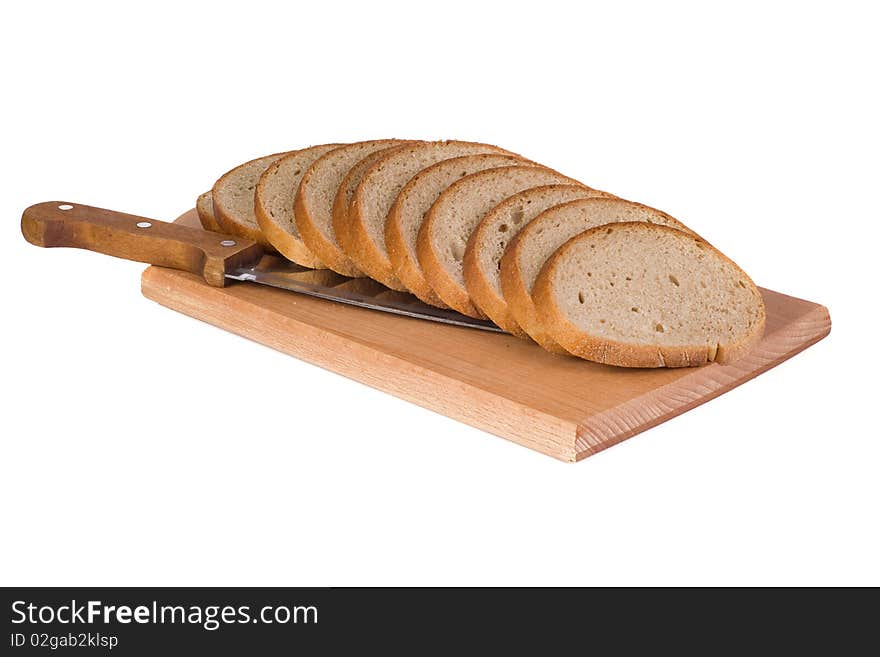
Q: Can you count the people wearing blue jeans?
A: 0